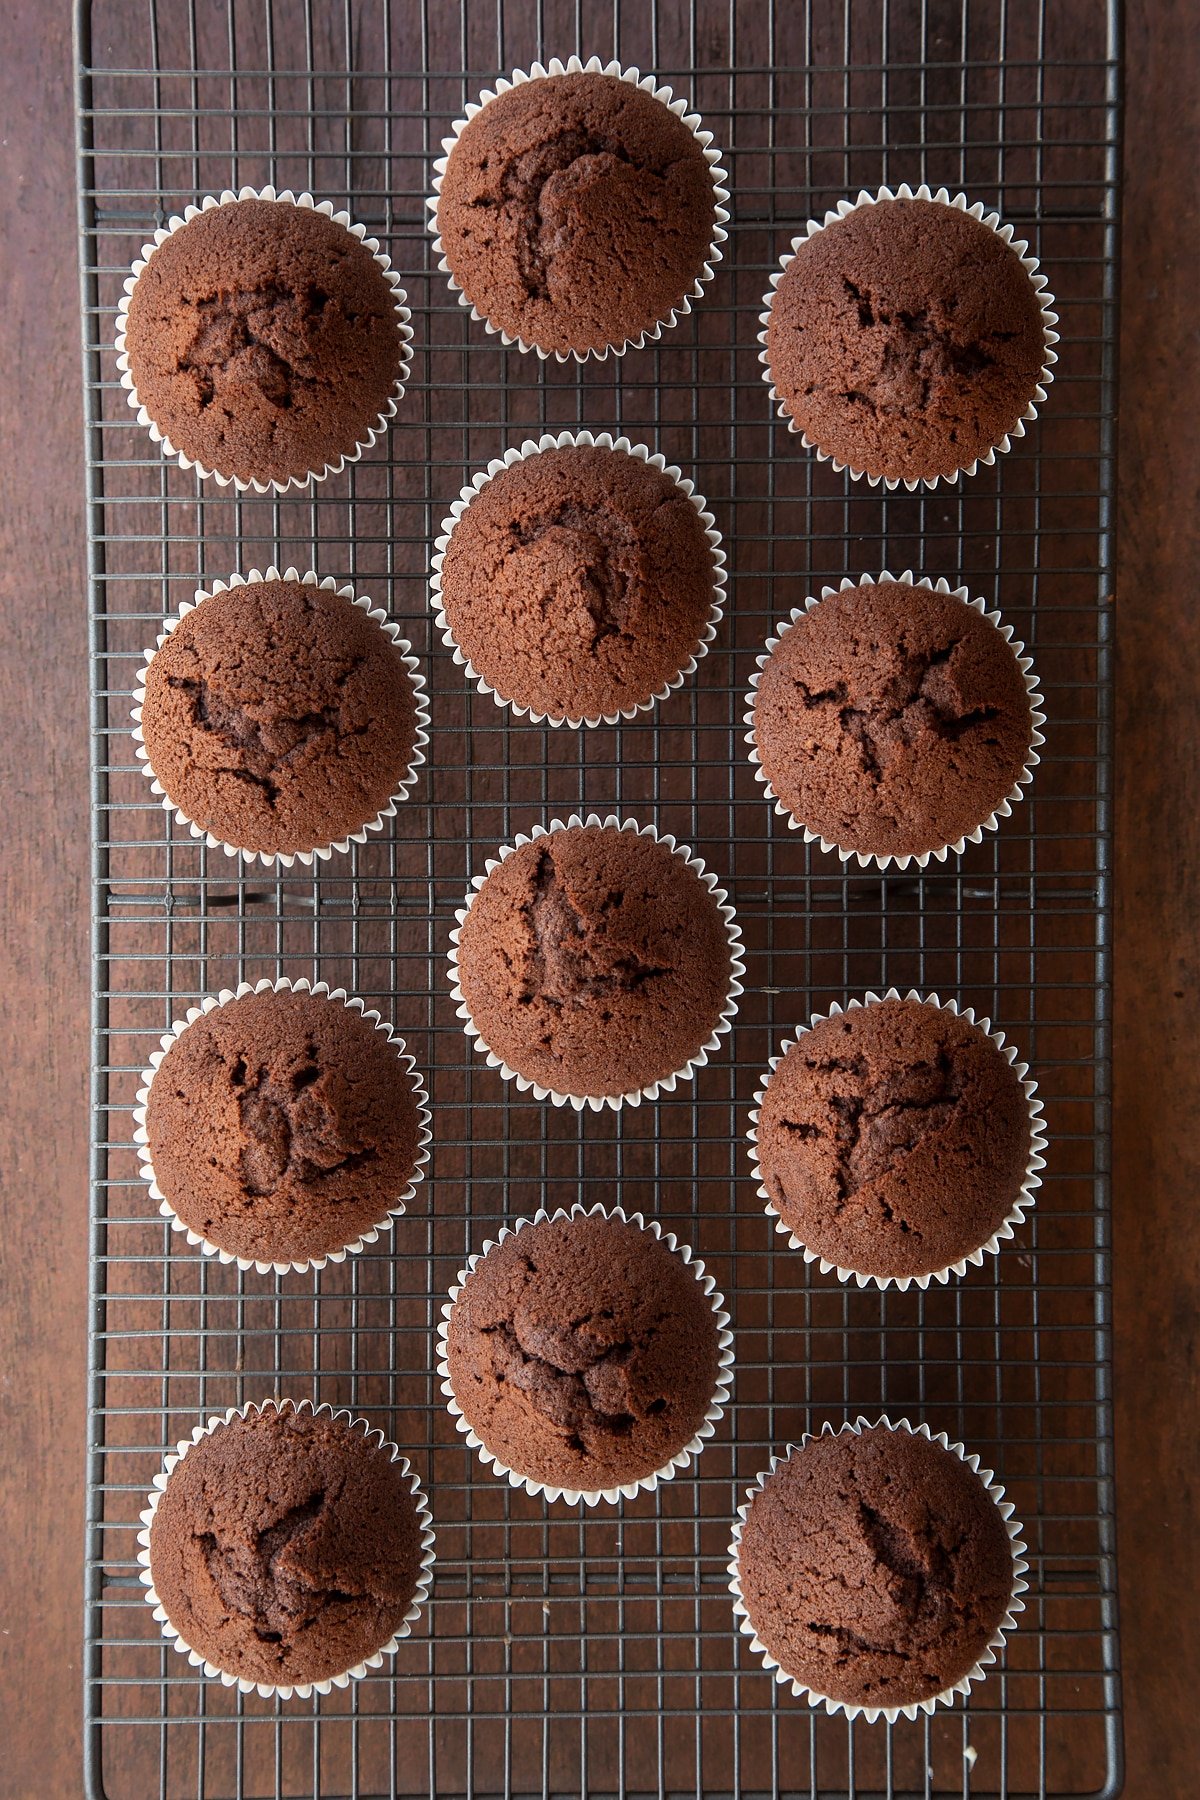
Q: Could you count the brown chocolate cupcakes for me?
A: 12